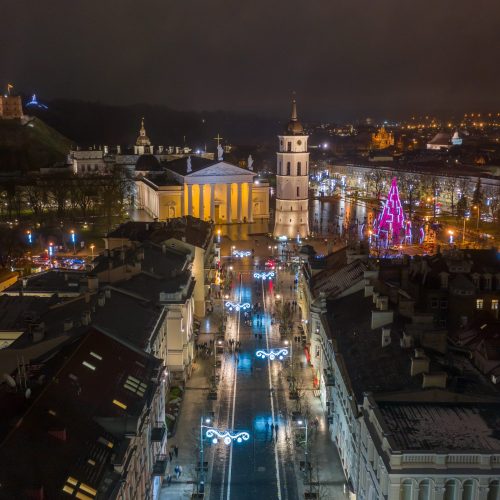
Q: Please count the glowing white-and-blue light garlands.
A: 5